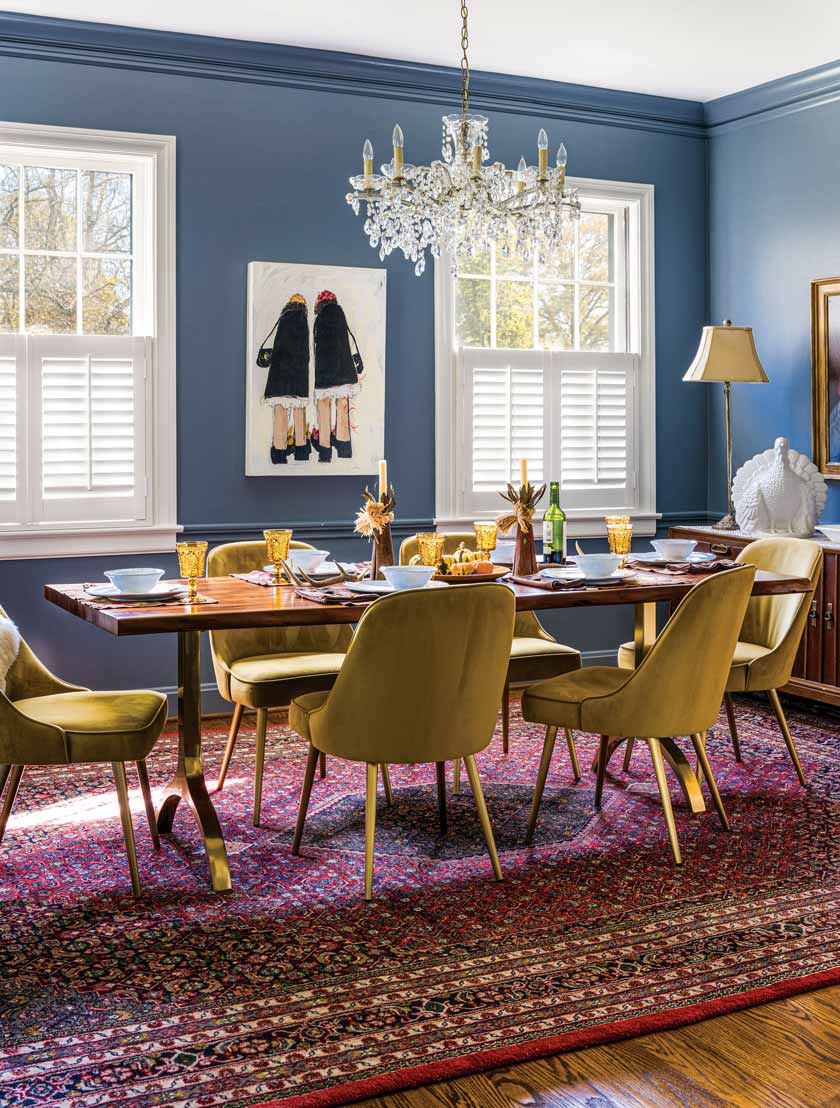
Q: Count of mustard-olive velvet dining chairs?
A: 6